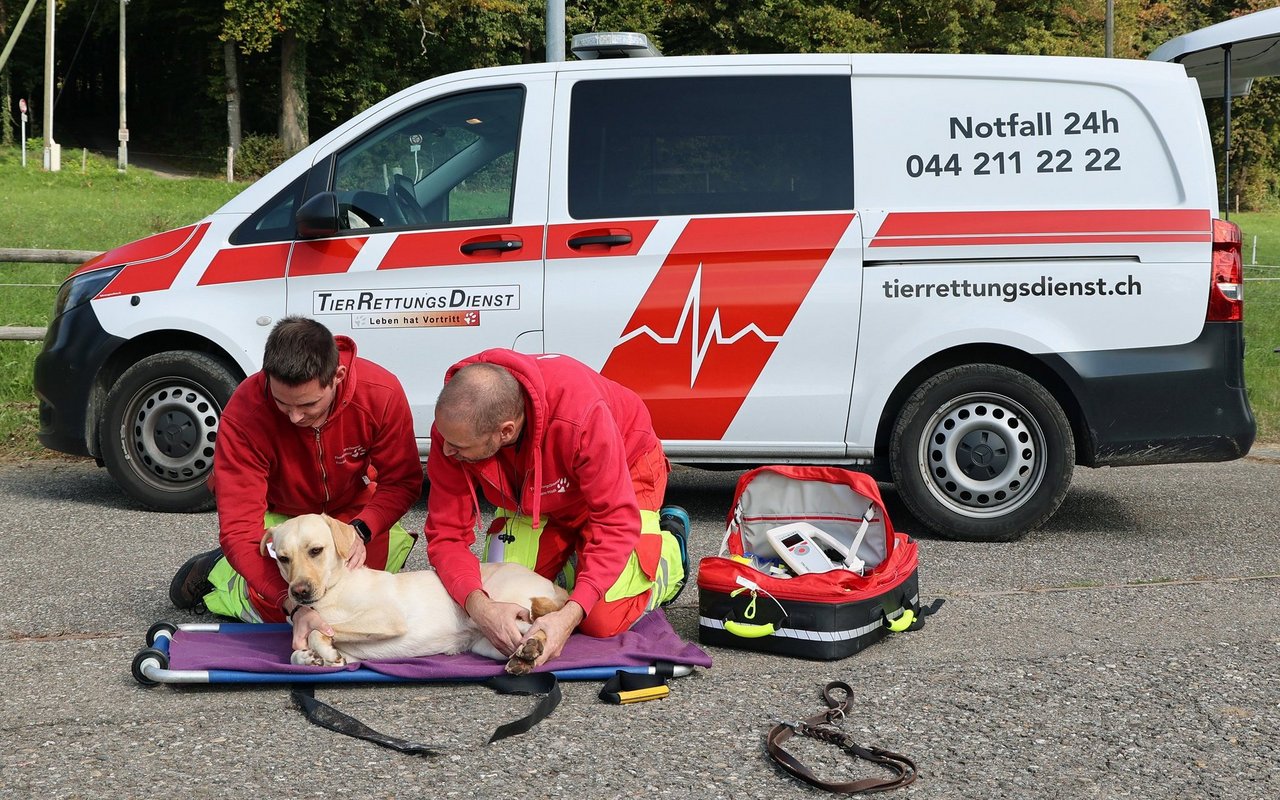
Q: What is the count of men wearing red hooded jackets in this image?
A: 2